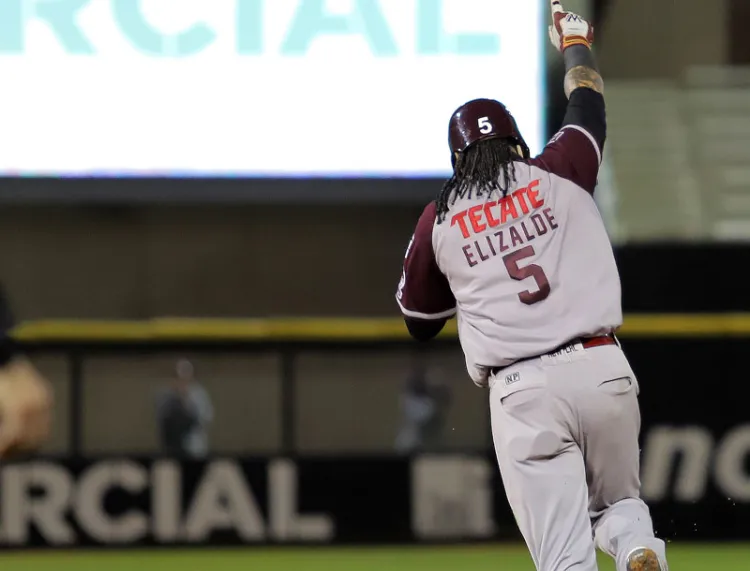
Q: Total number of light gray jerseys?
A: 1